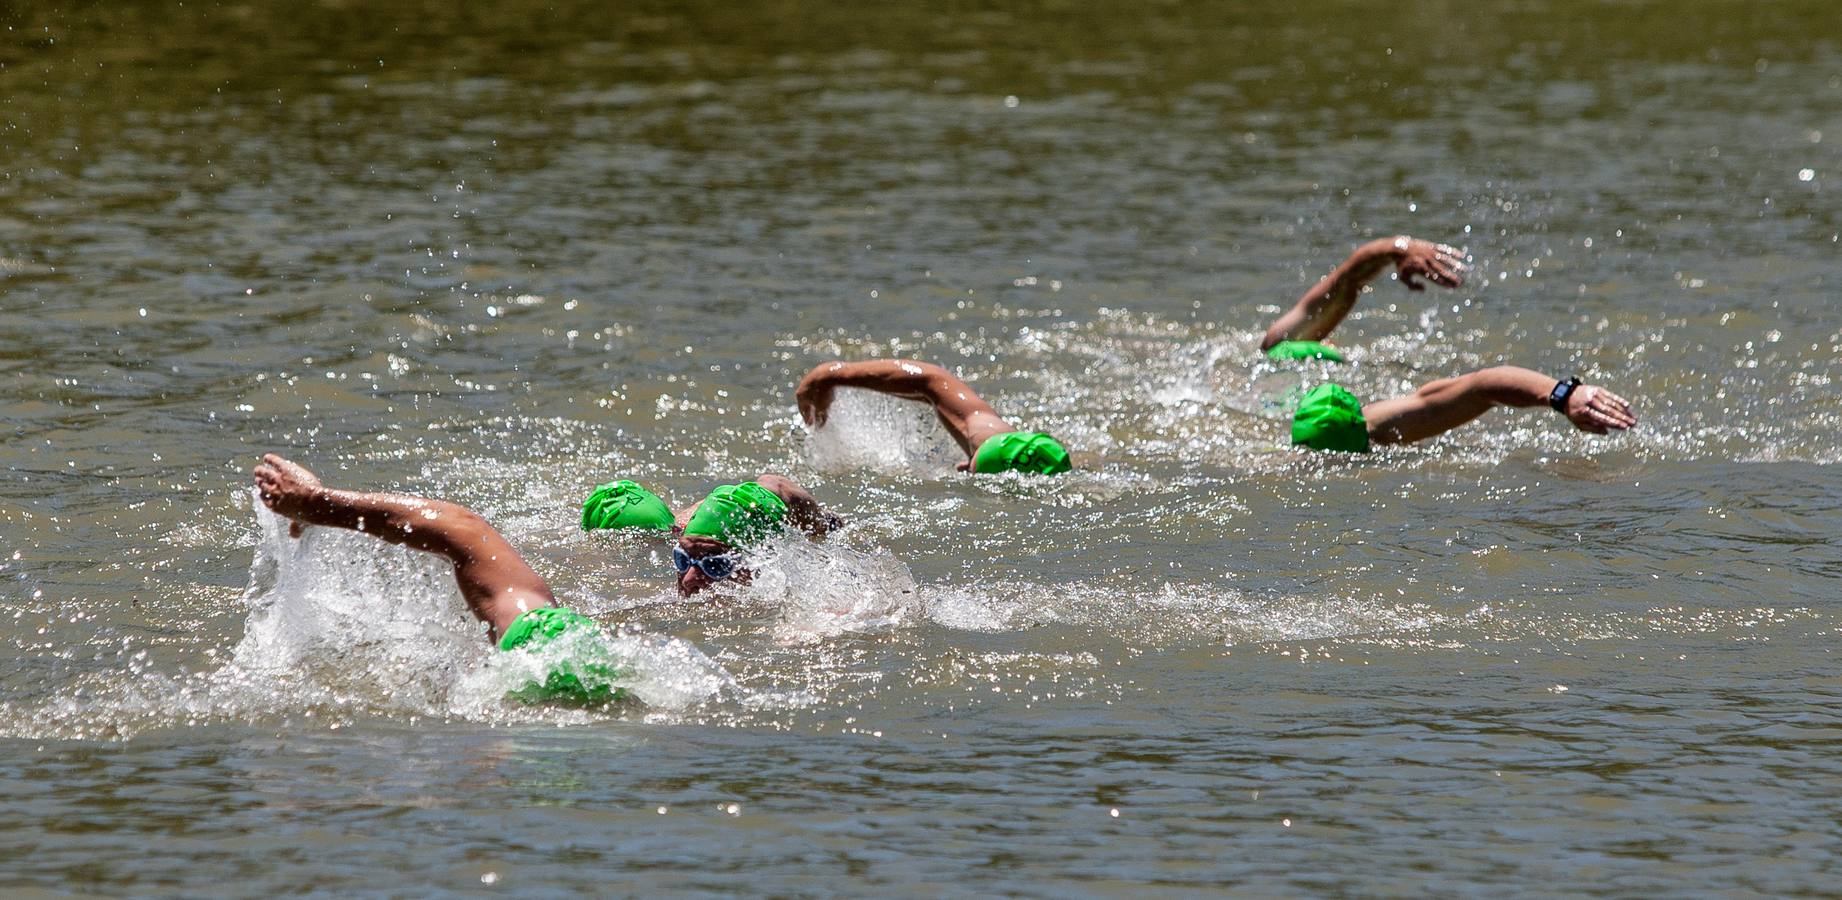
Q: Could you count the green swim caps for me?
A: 6